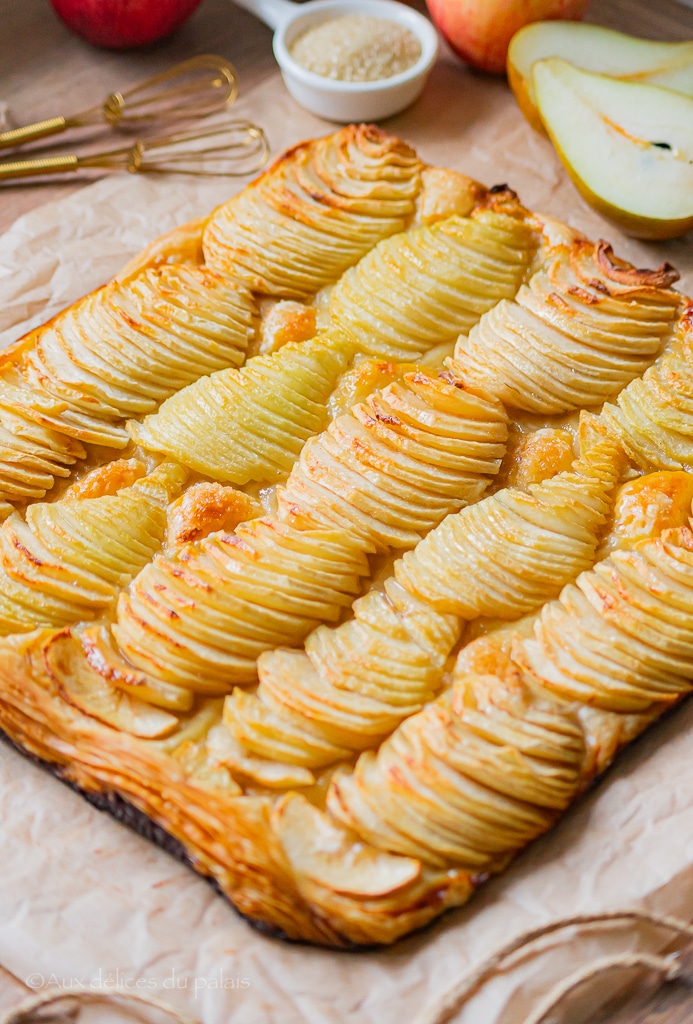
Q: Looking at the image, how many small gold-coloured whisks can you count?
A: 2